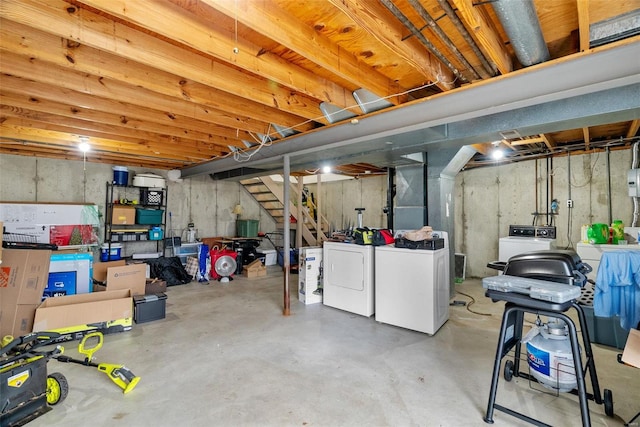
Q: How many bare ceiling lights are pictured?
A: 3